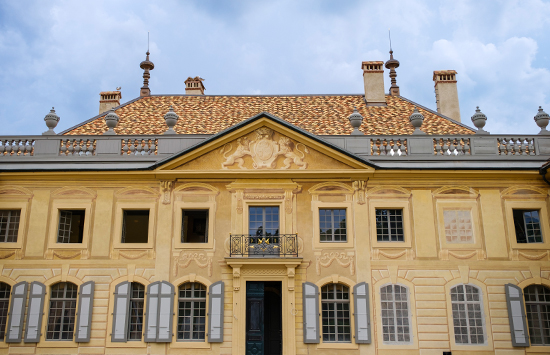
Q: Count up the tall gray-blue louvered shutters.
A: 10